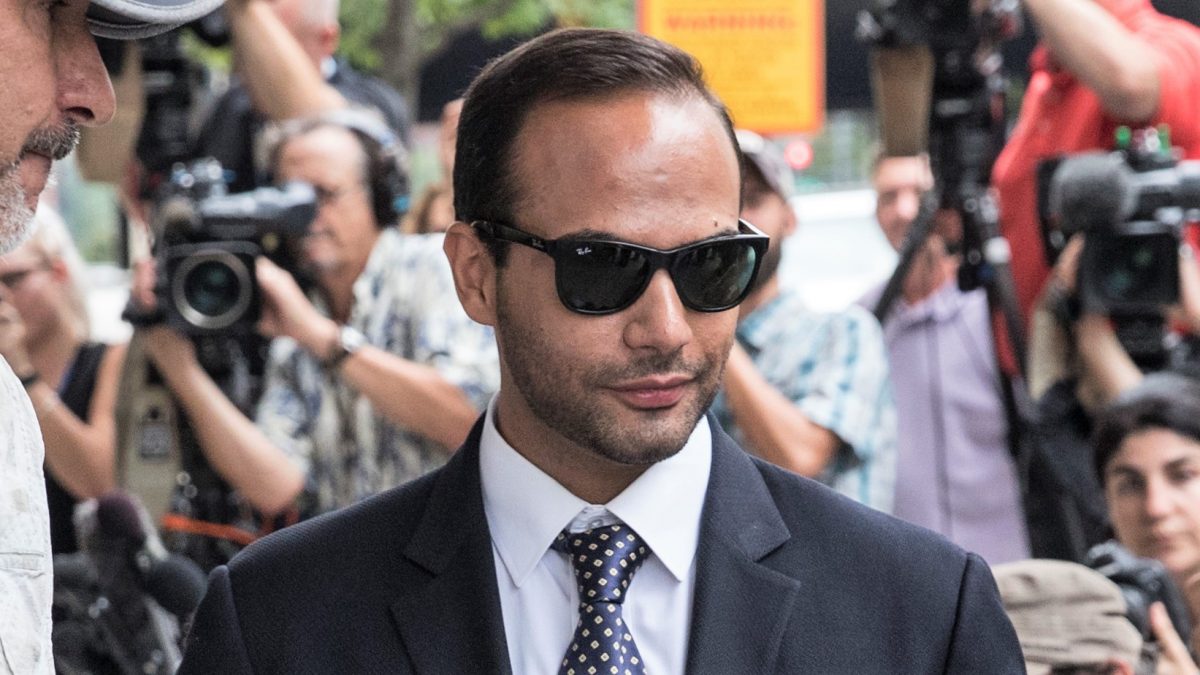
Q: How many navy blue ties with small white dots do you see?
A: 1